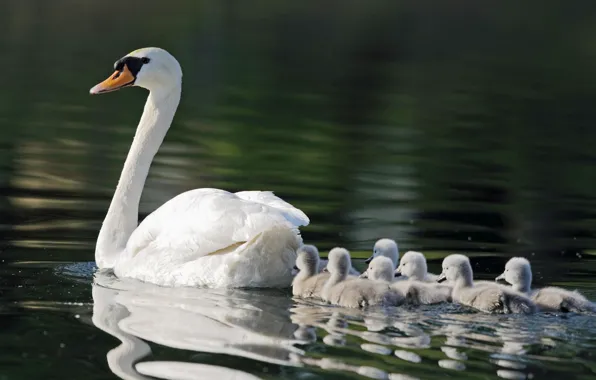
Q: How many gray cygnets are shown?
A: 7